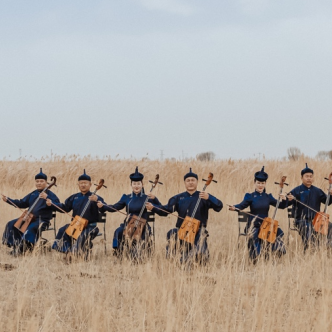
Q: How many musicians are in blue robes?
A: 6